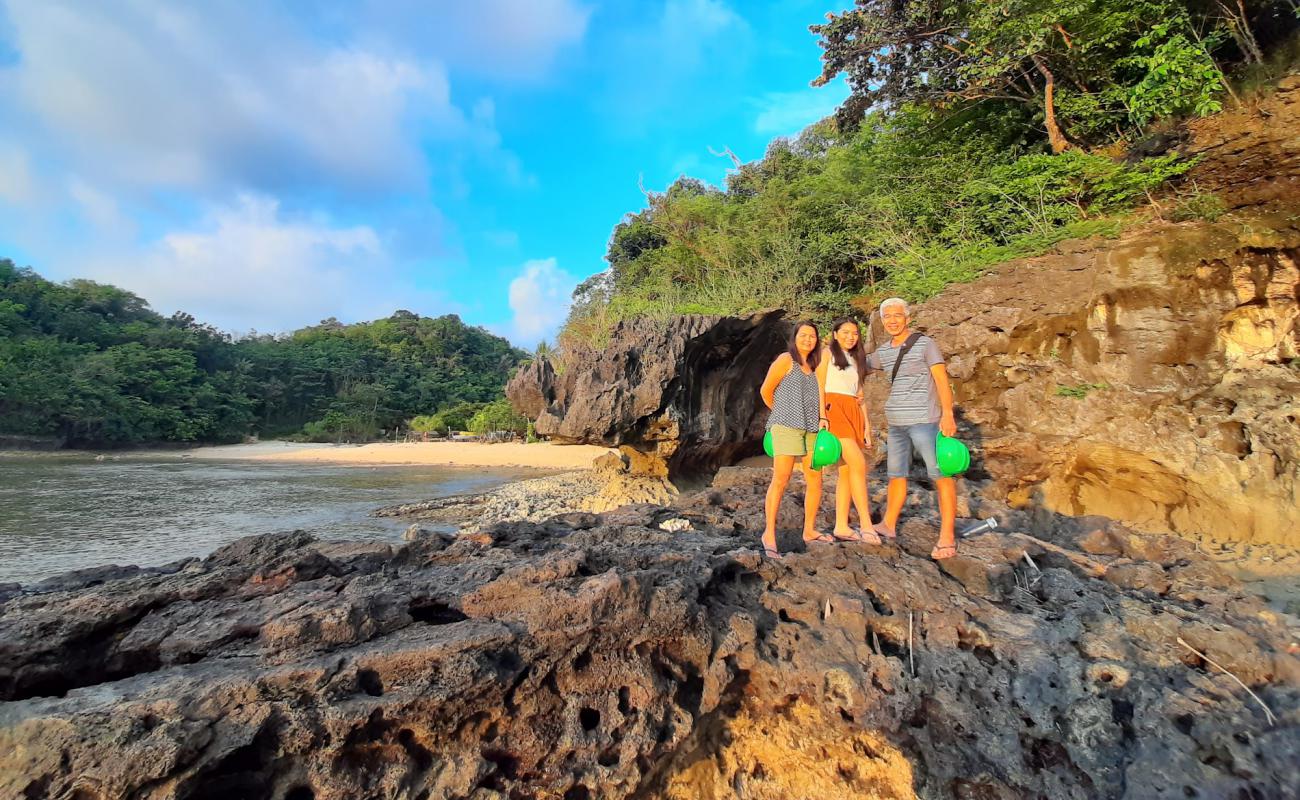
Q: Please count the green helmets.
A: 3